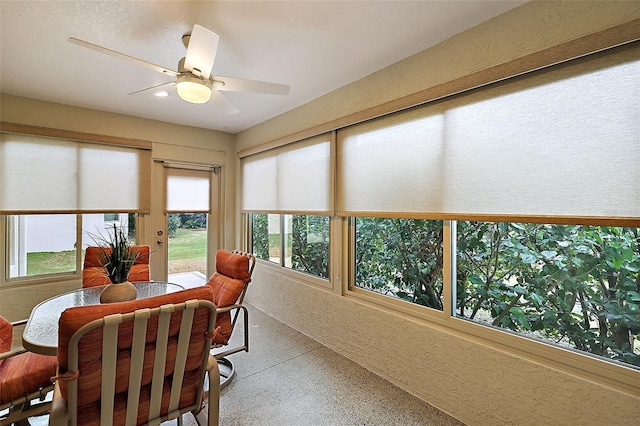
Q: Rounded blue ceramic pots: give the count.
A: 0